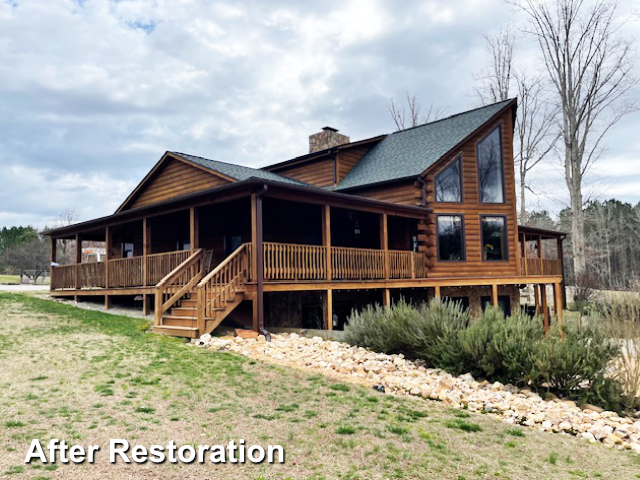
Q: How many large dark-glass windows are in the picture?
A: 4